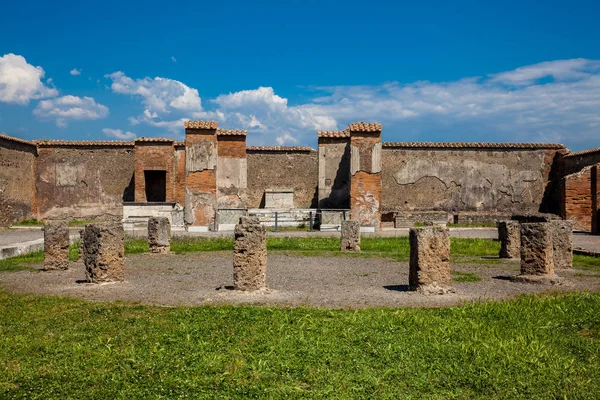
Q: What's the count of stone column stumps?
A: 9